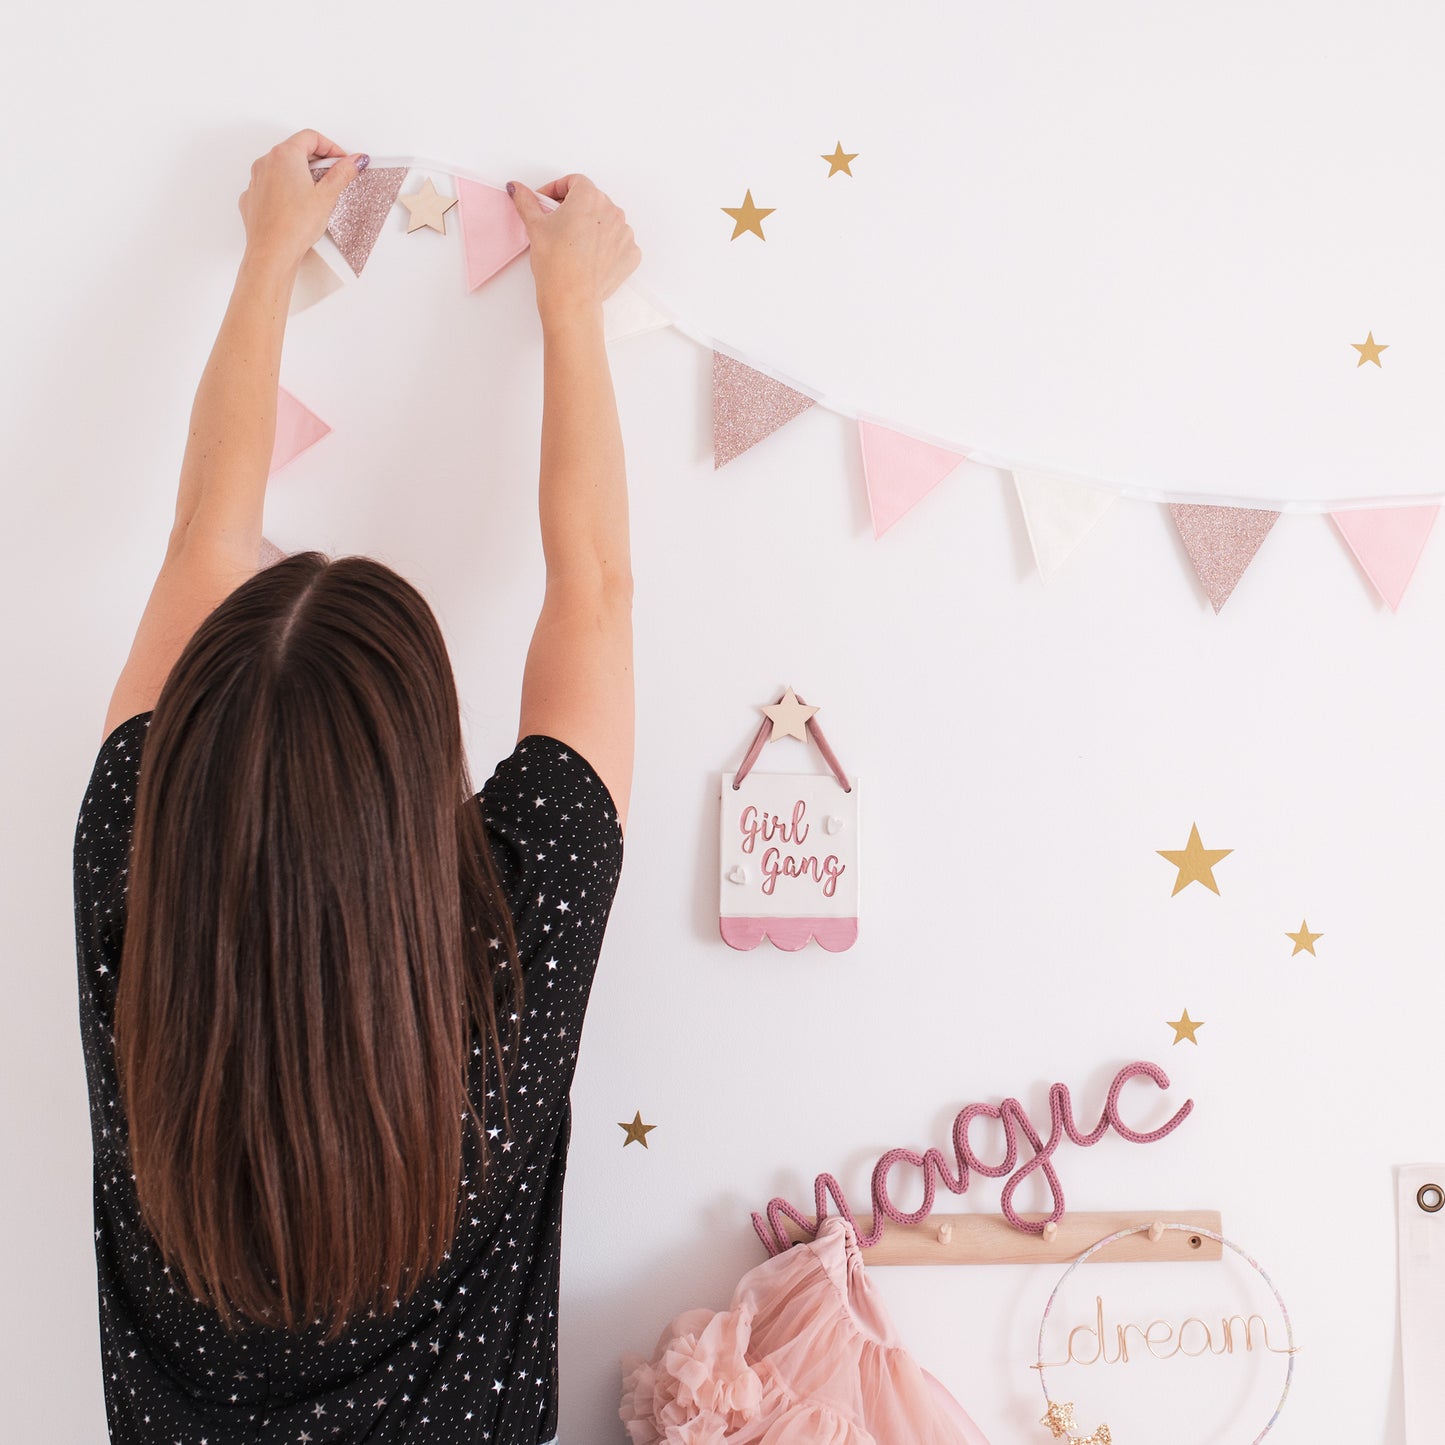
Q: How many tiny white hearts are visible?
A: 2